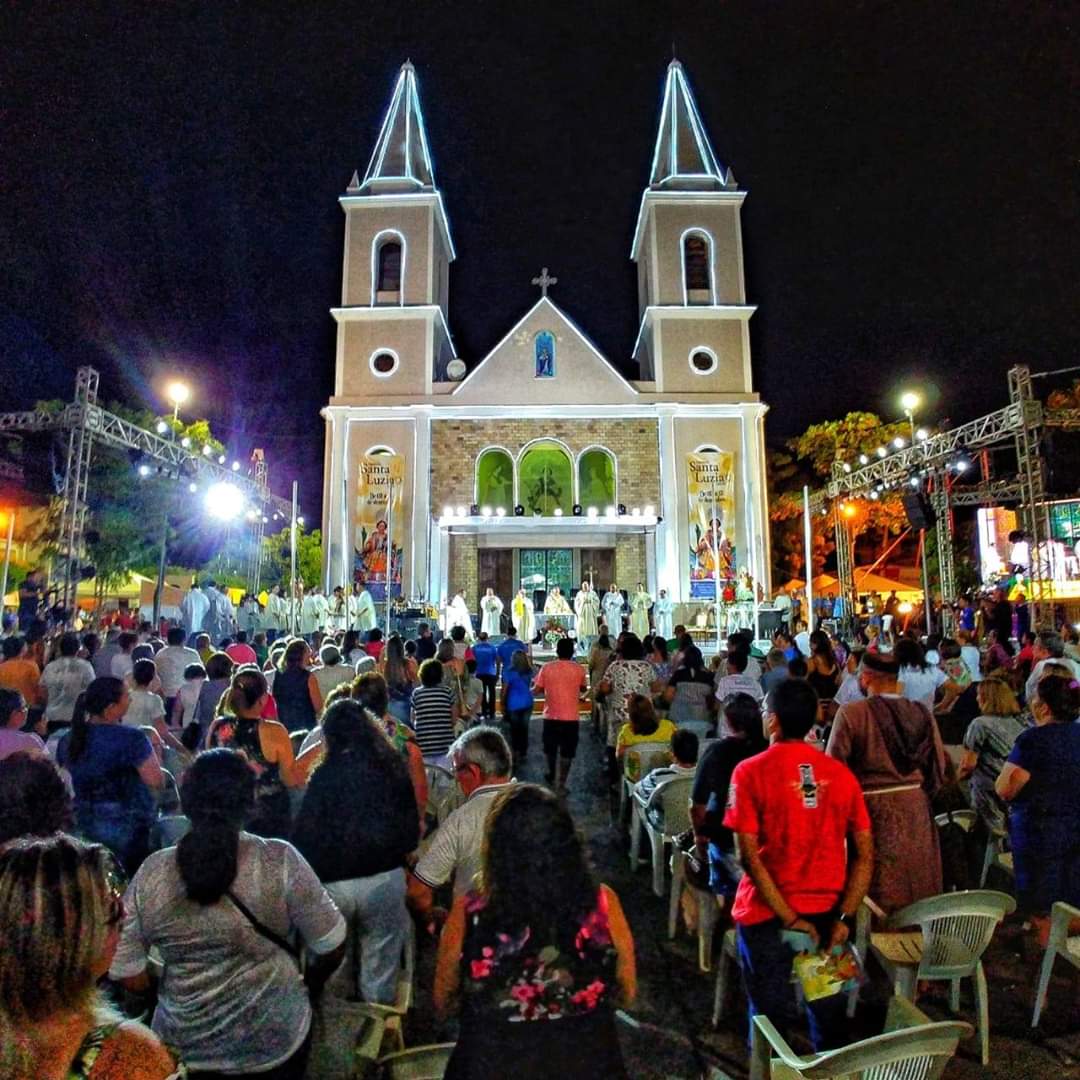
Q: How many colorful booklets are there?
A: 1